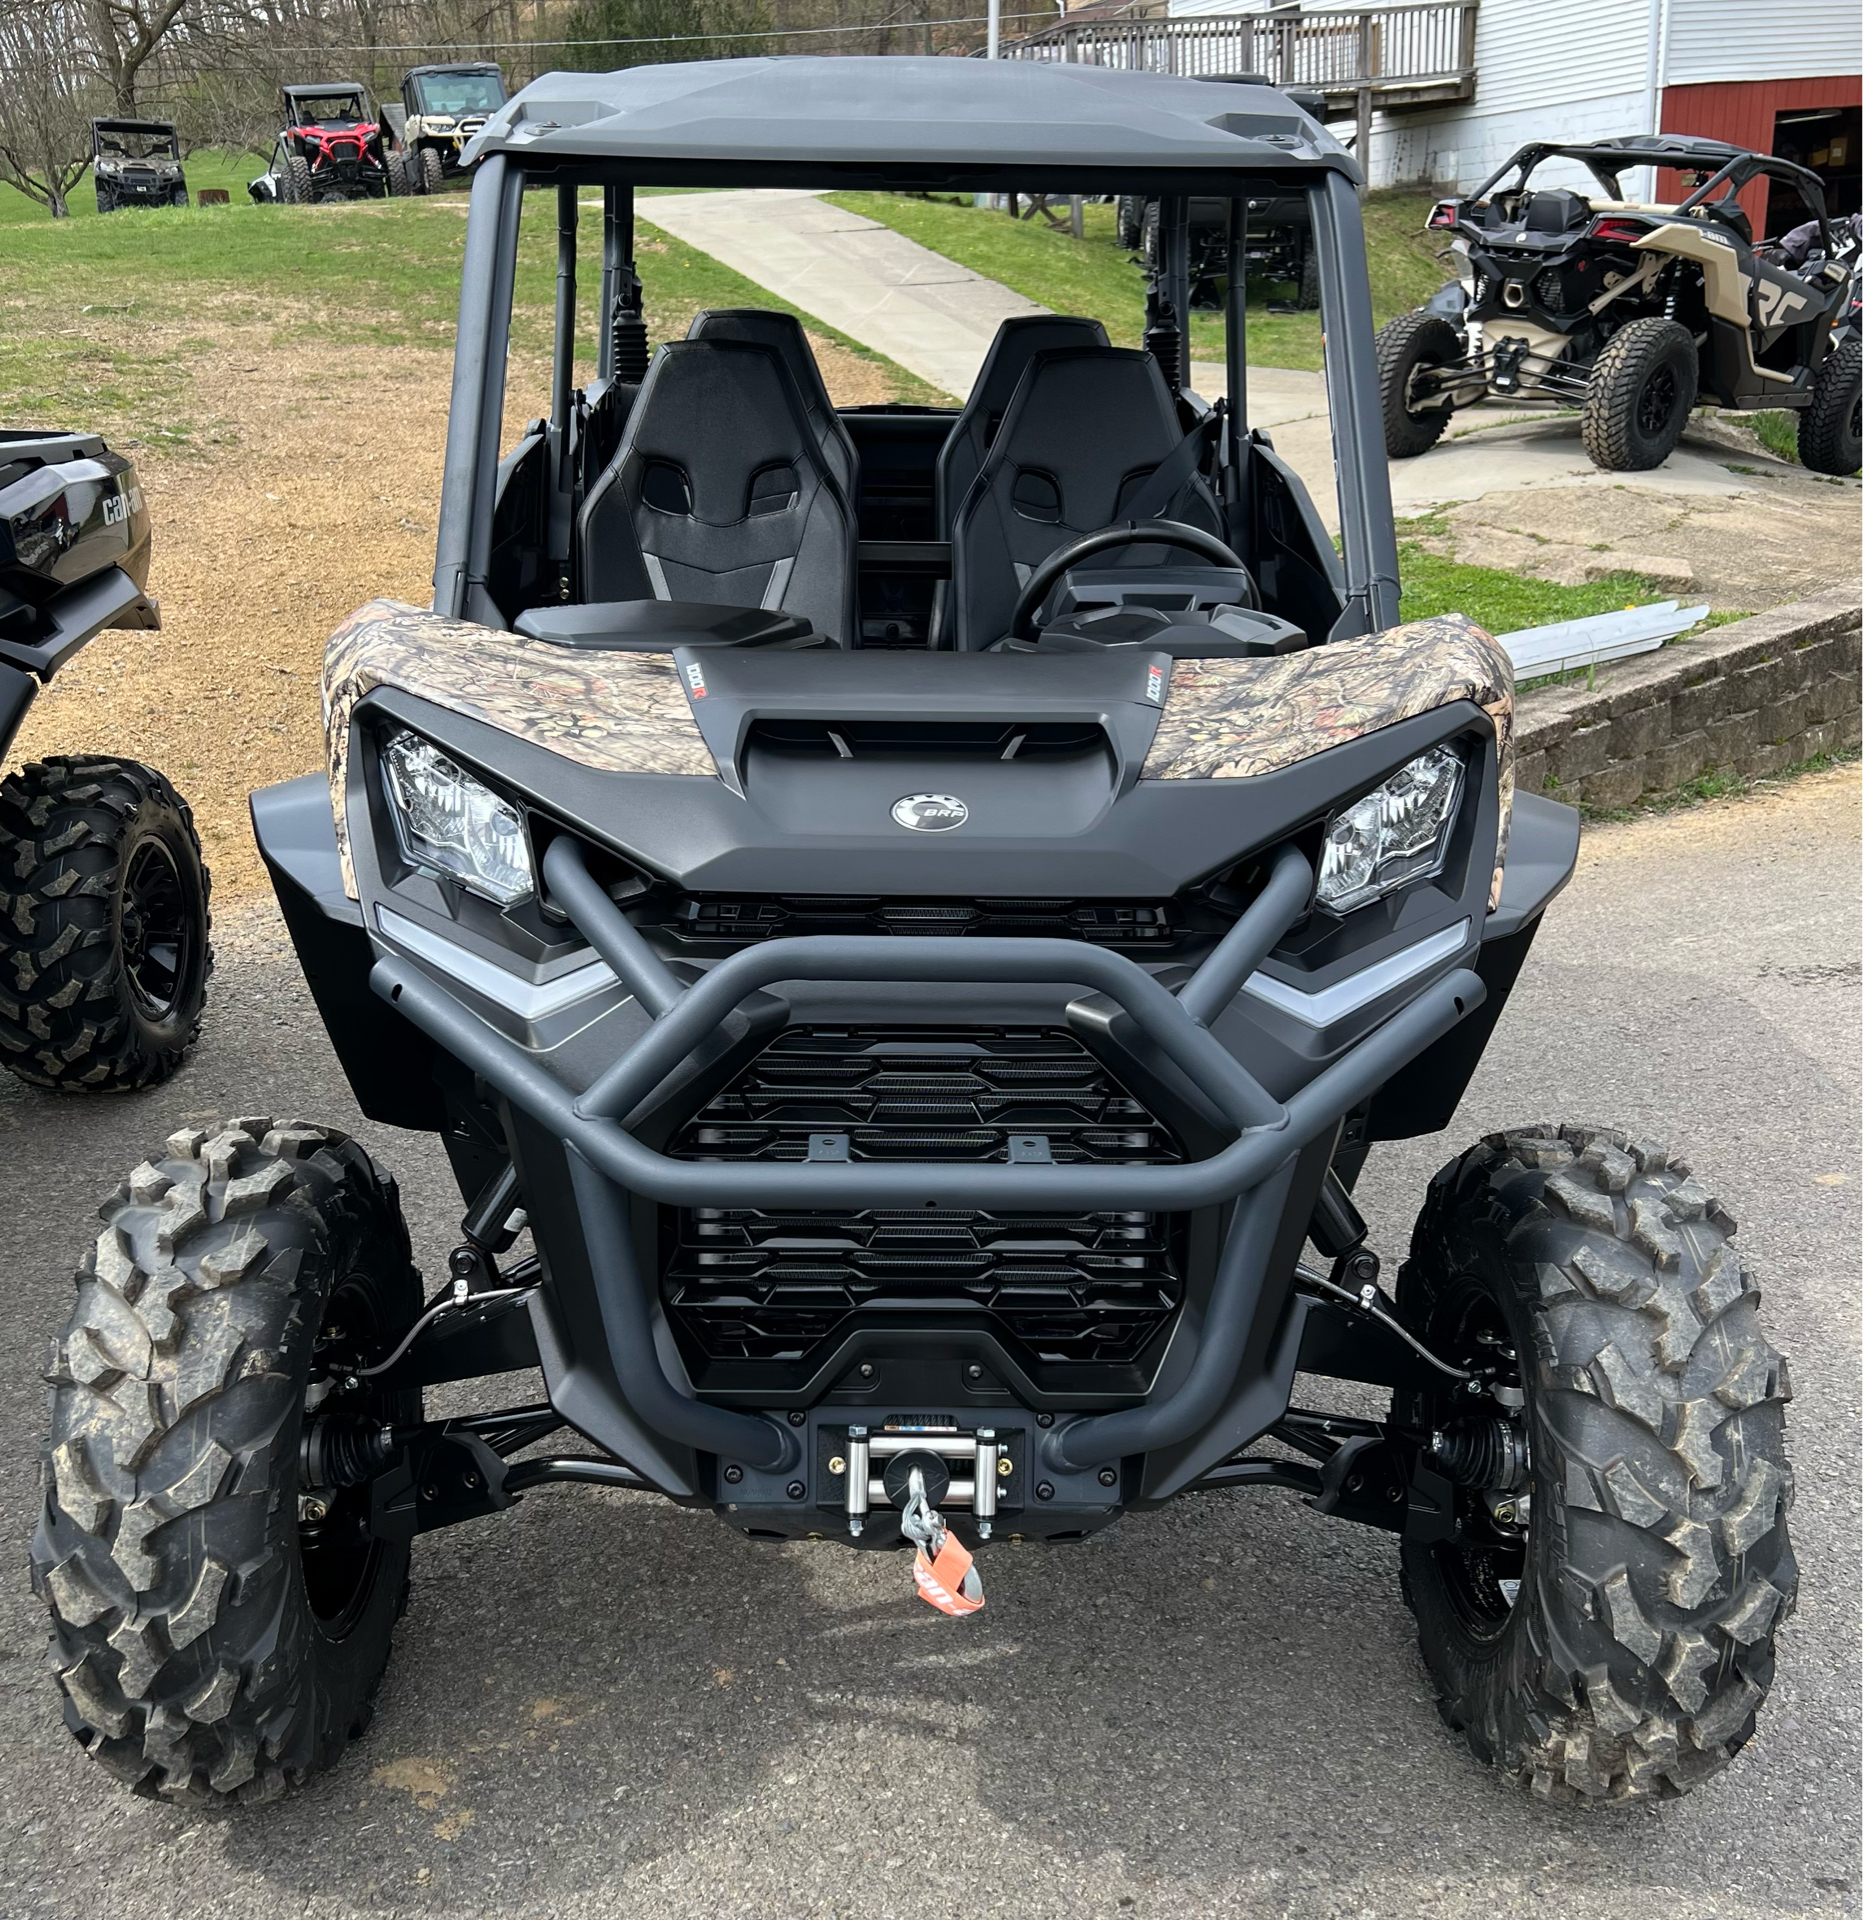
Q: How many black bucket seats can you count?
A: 4